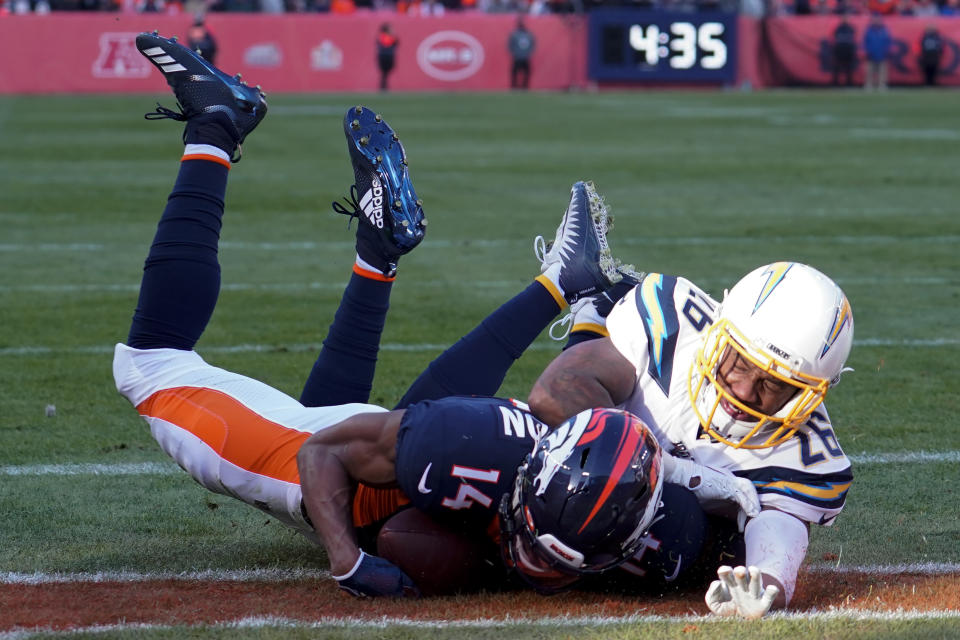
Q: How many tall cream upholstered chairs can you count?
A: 0